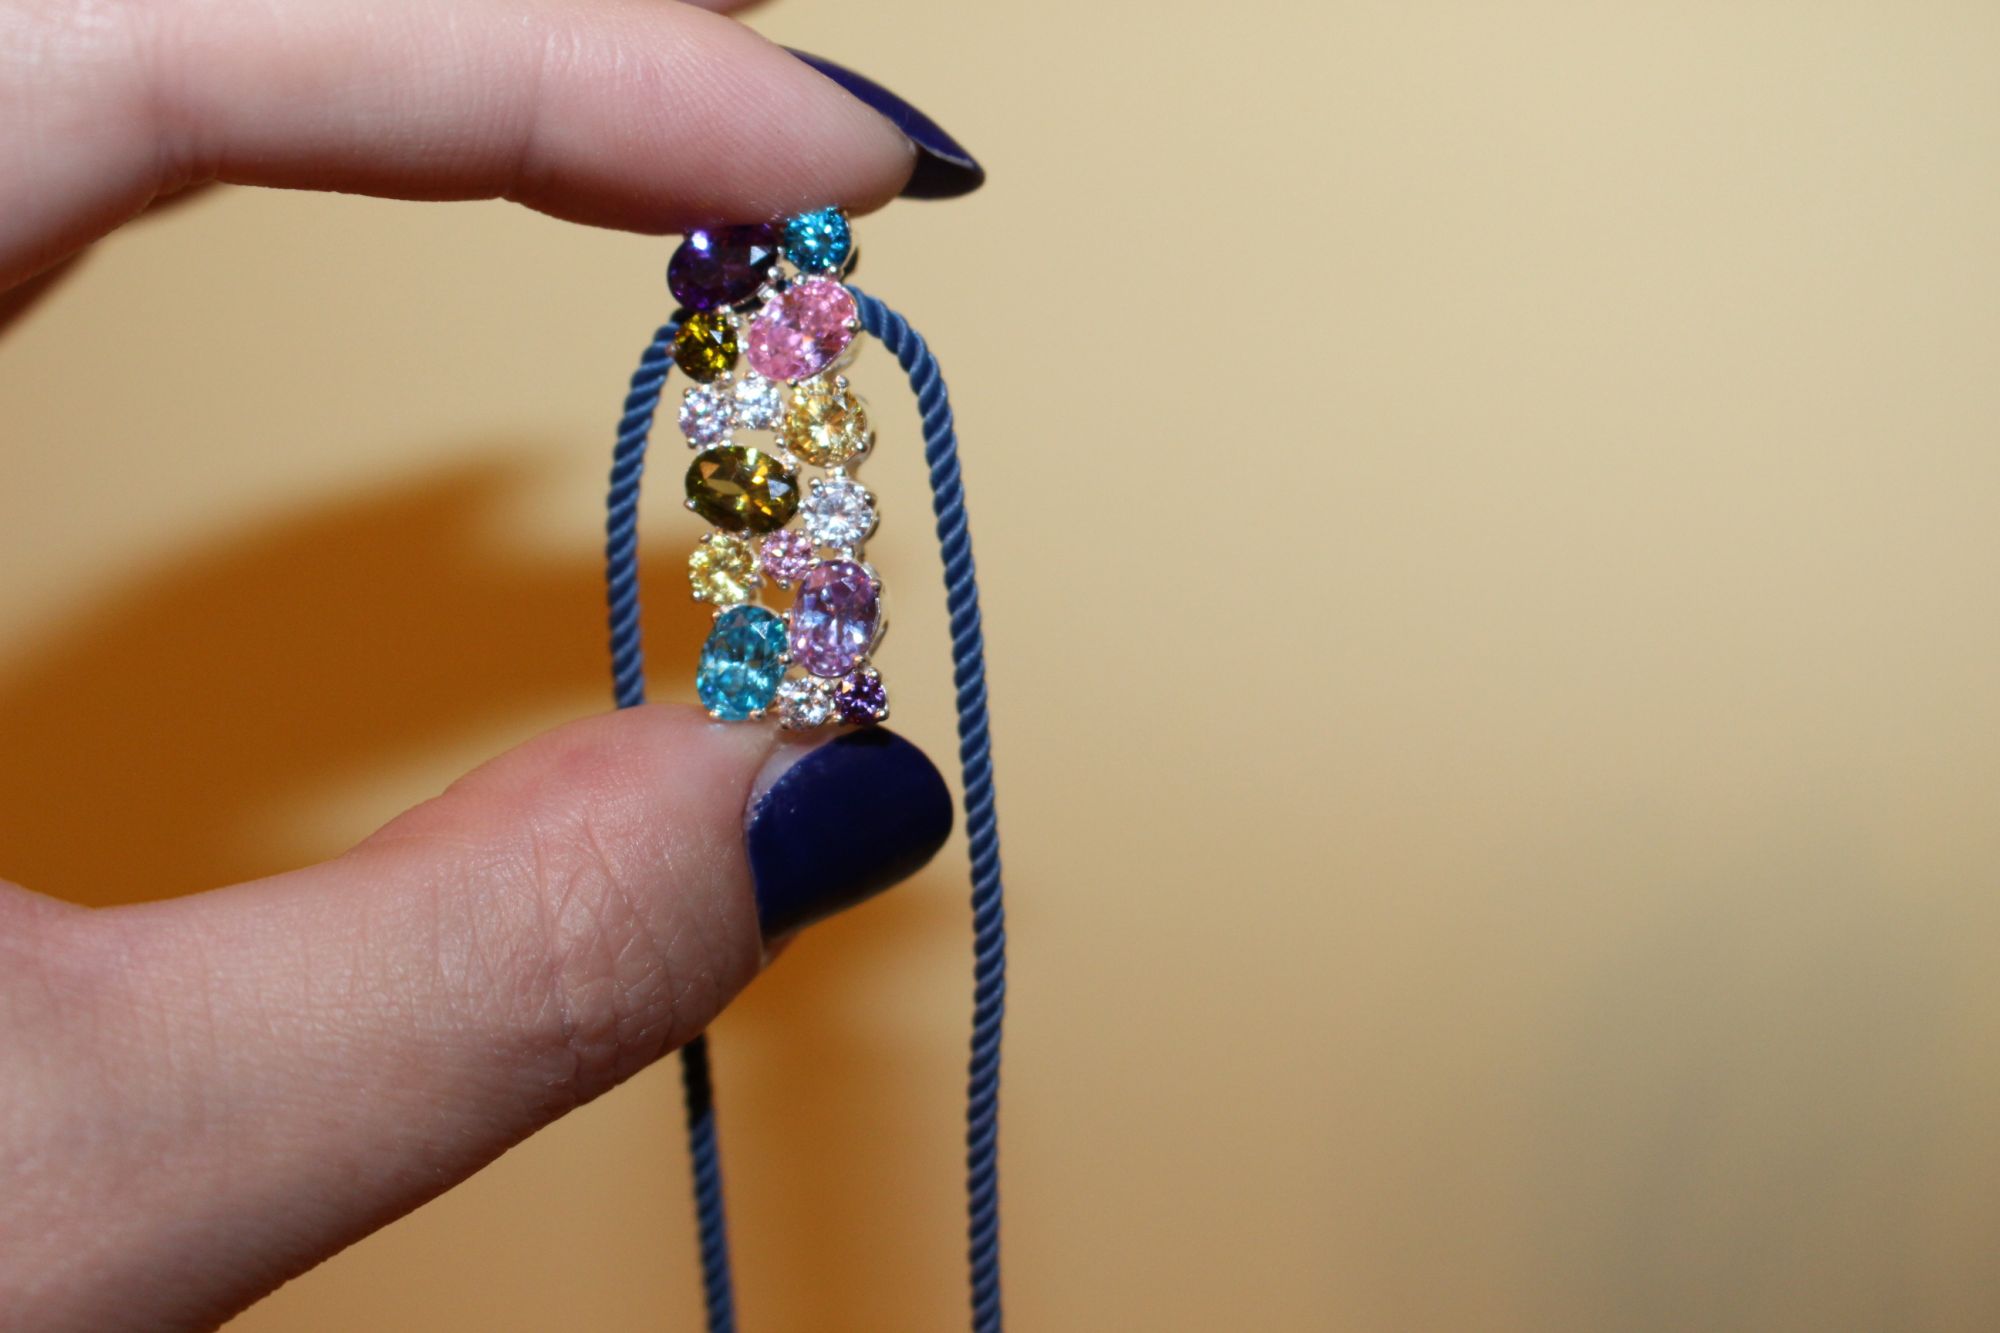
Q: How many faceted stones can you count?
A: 15